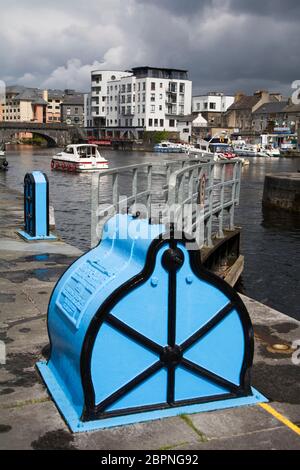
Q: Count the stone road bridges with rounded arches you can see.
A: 1